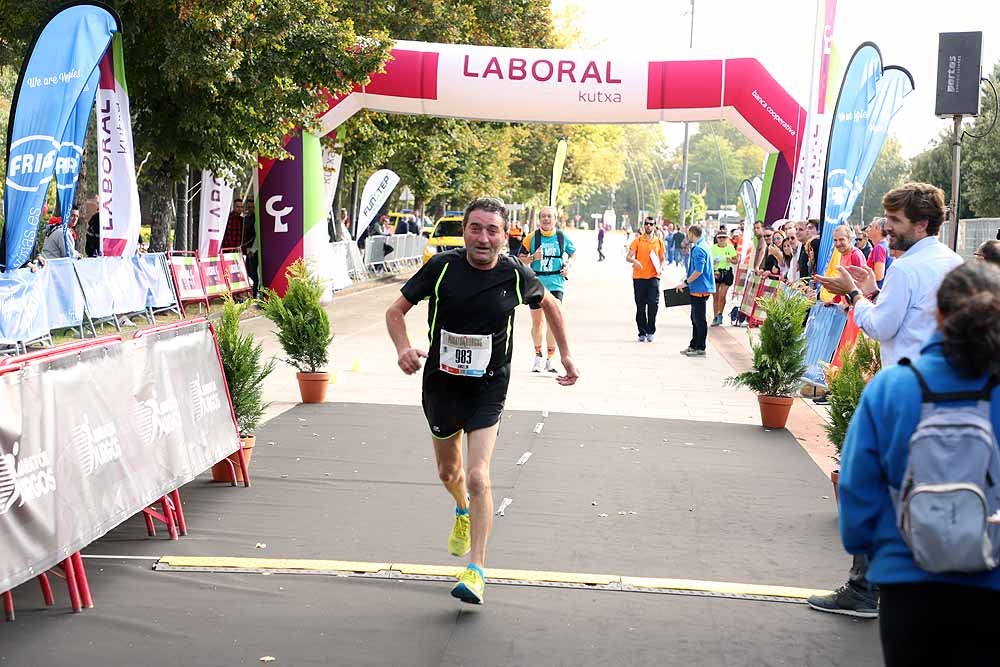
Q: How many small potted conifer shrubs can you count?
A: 4